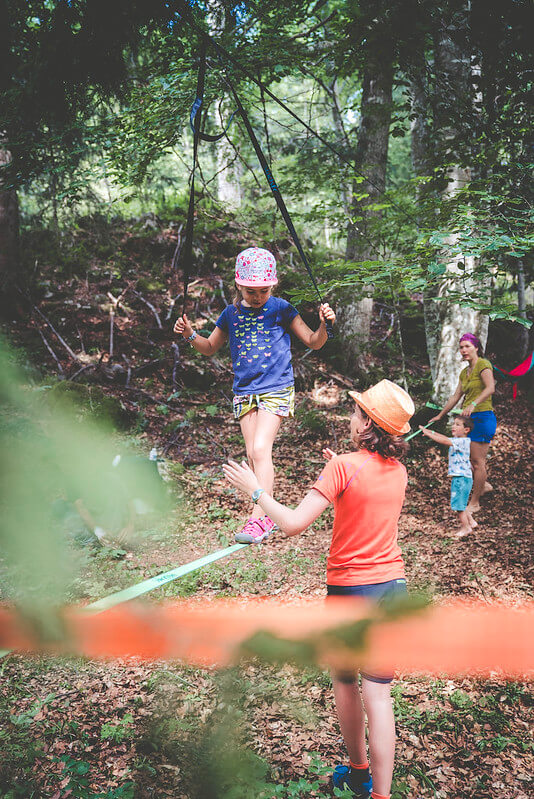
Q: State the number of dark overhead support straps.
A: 2